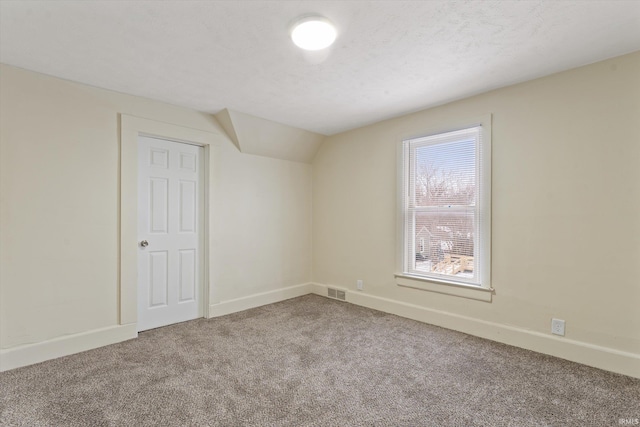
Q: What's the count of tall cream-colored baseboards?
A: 3